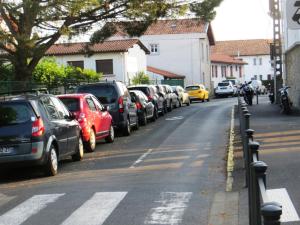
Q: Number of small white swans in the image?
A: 0